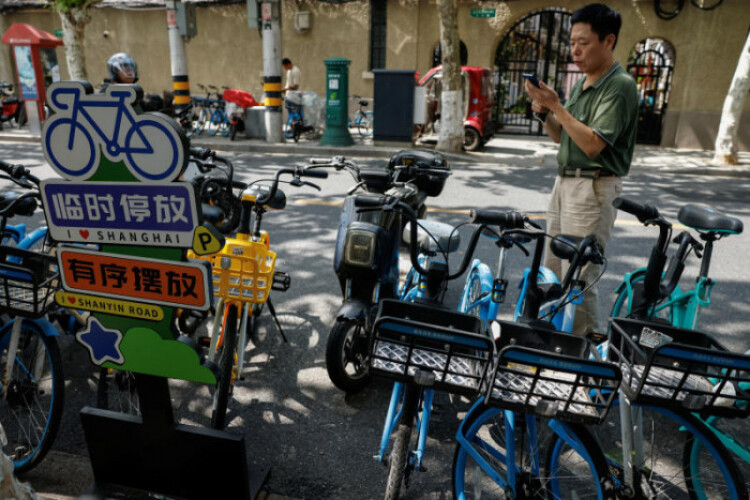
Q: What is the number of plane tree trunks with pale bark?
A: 3